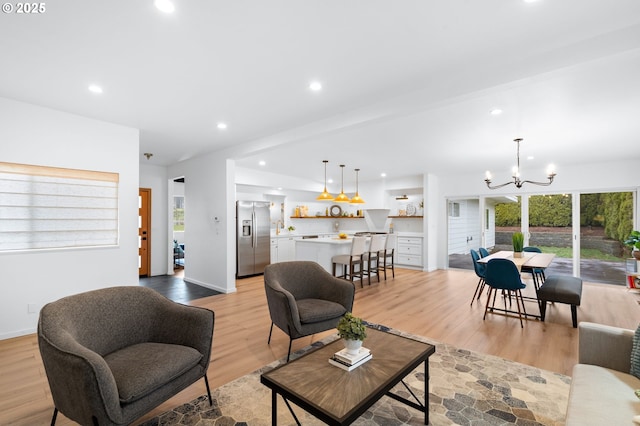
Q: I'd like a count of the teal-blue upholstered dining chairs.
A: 4